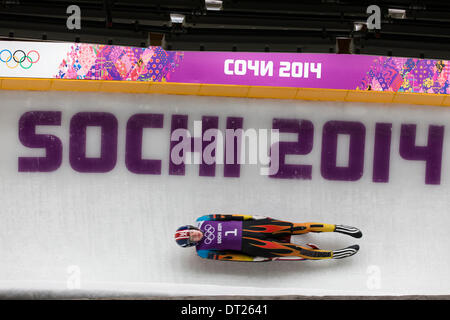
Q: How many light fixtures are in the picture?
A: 4